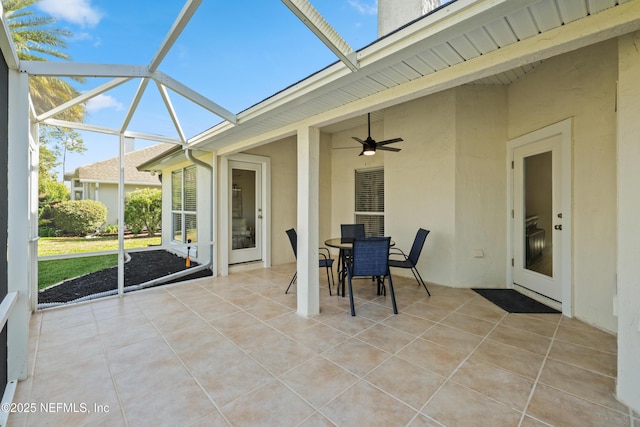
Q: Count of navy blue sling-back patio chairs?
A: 4